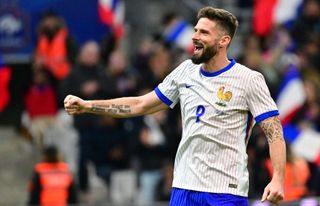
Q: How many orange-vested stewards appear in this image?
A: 3